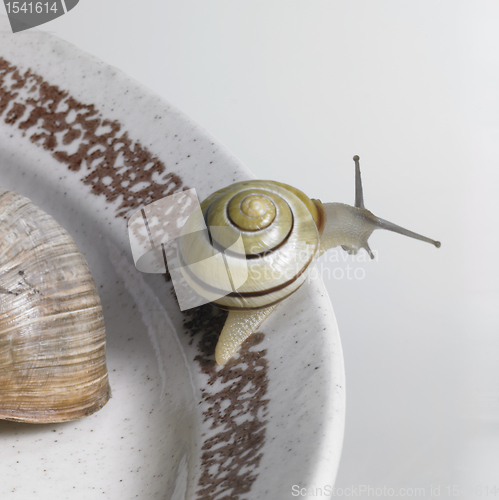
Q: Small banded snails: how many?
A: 1